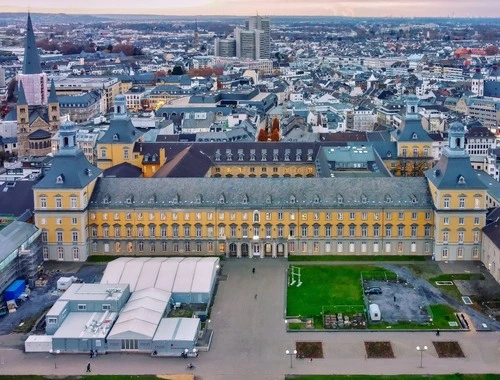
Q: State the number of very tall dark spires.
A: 1